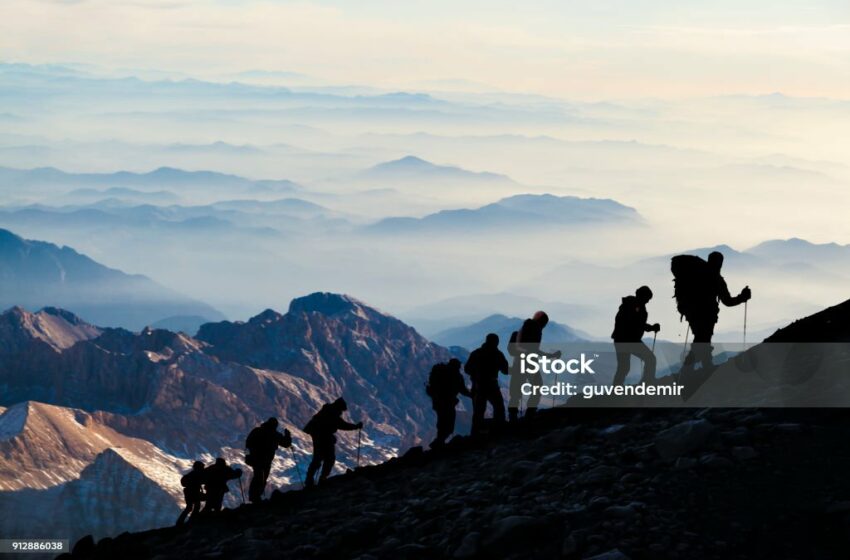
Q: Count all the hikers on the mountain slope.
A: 9